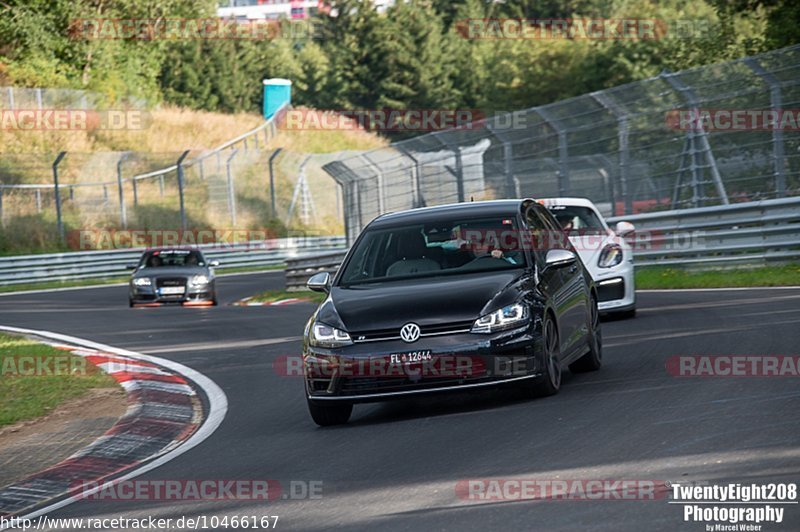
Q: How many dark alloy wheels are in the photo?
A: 2